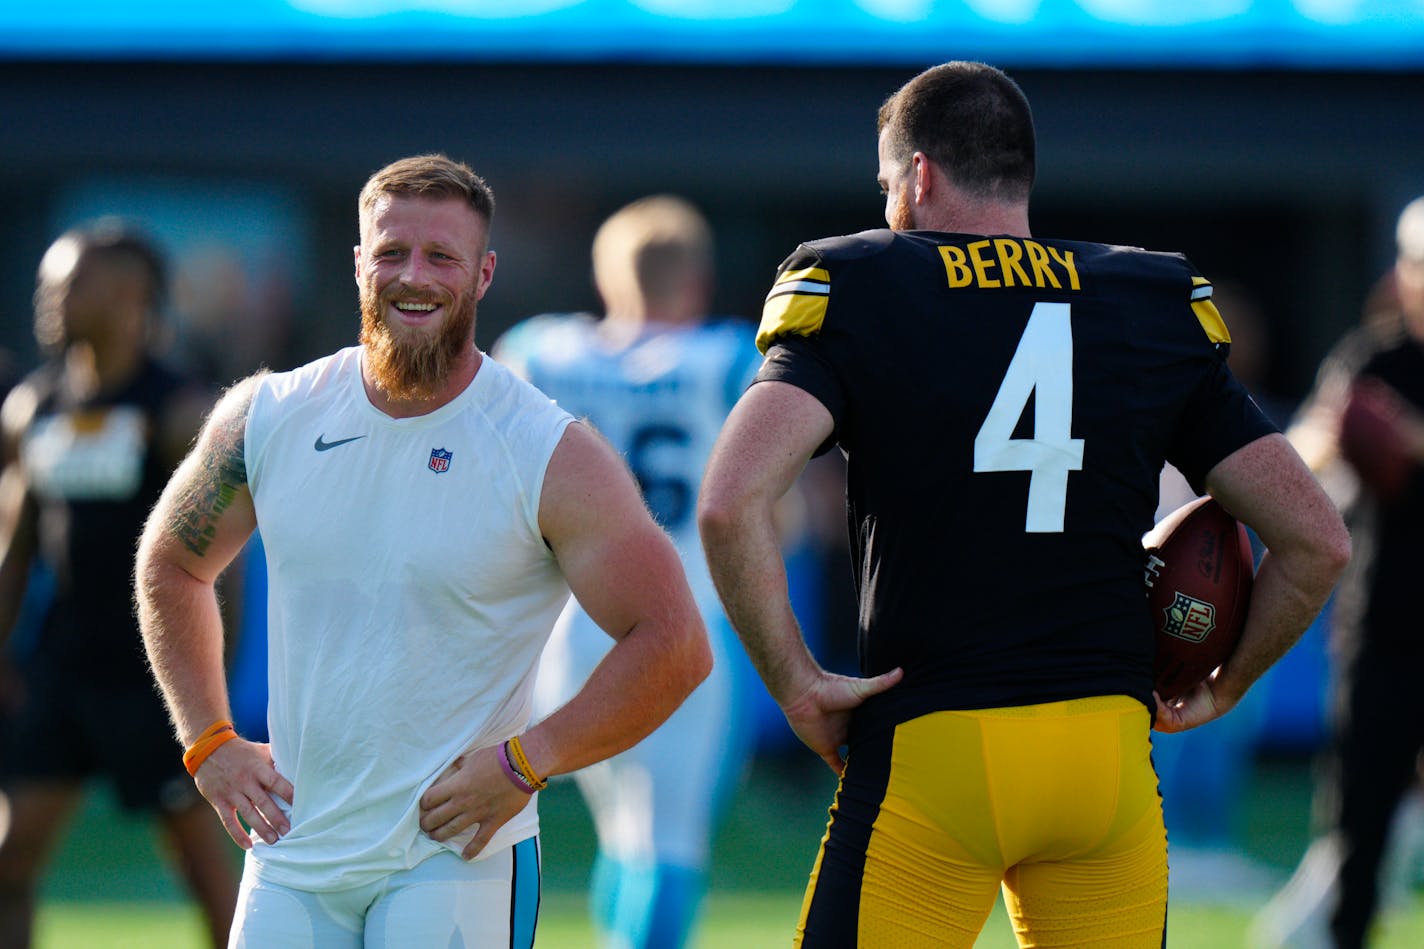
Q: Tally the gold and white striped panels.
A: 2